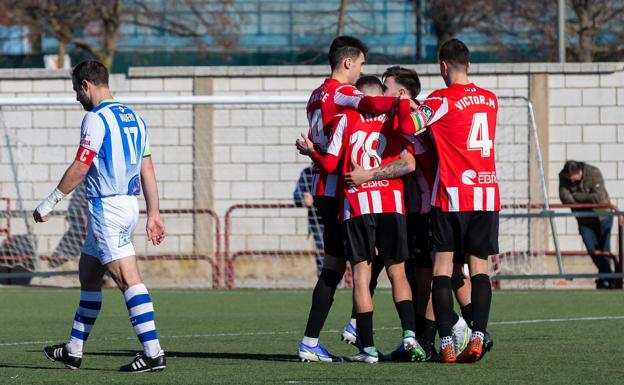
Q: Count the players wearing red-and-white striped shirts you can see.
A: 4